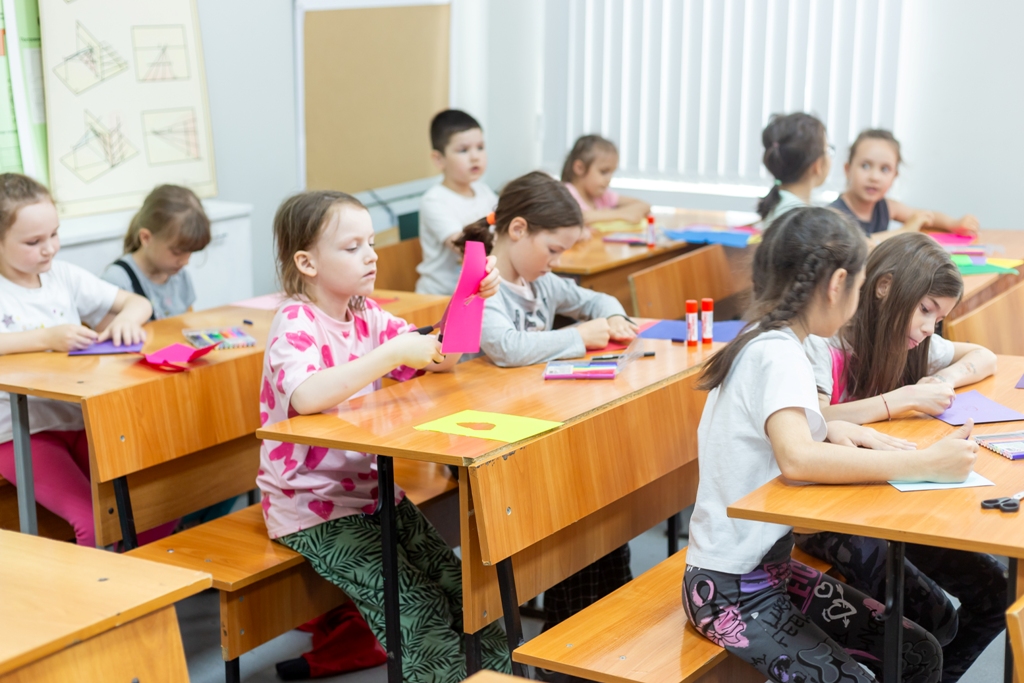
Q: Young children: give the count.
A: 10